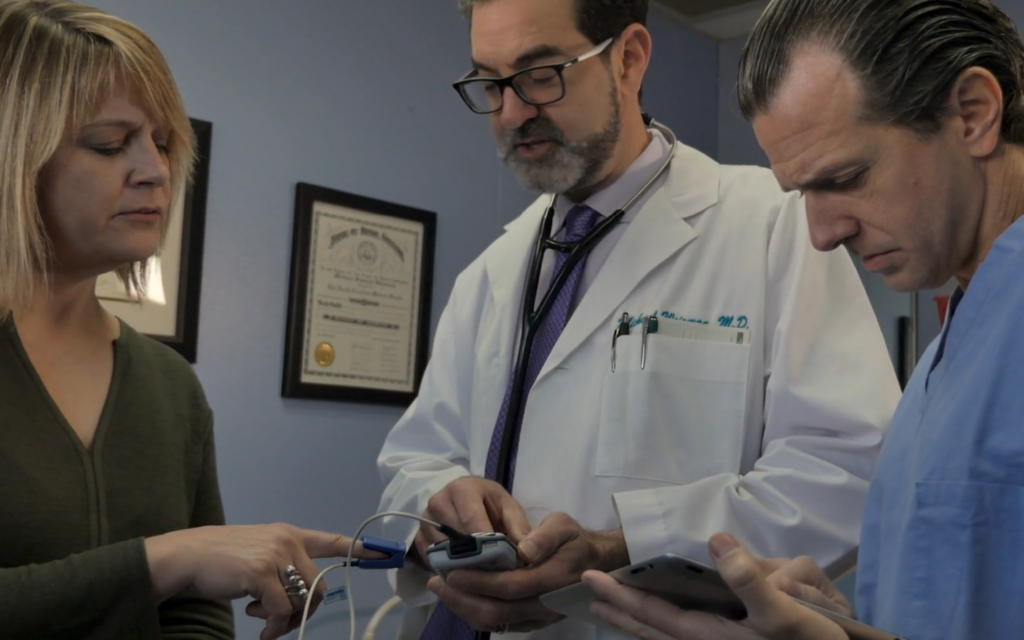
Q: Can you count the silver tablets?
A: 1